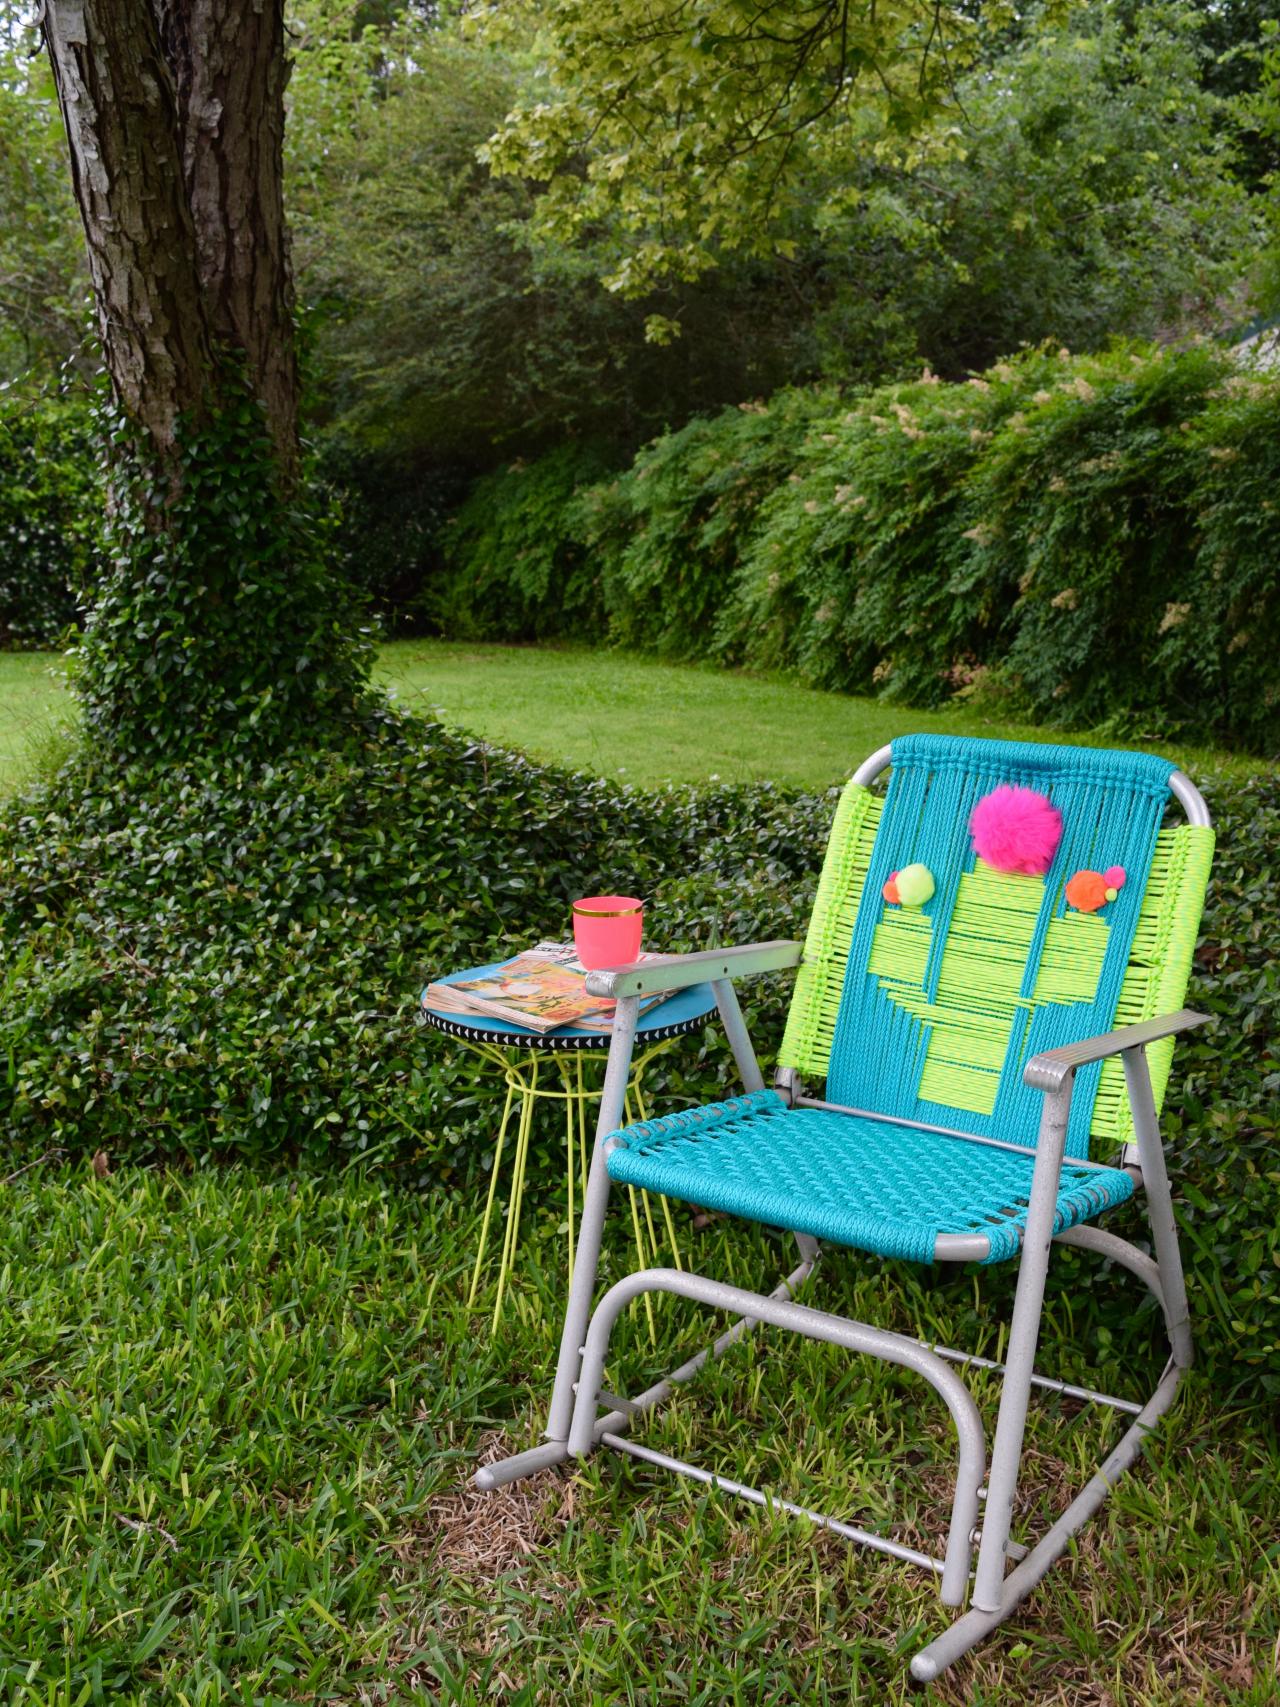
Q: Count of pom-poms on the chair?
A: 7